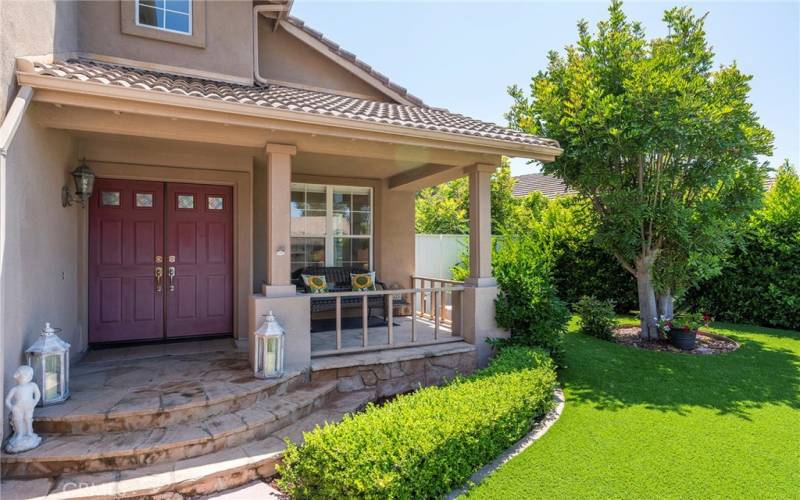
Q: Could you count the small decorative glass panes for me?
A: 4